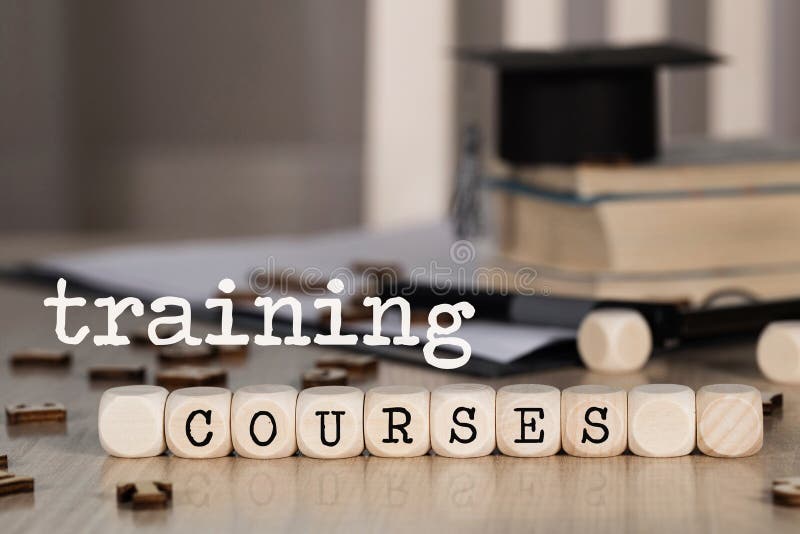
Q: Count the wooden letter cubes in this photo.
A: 7